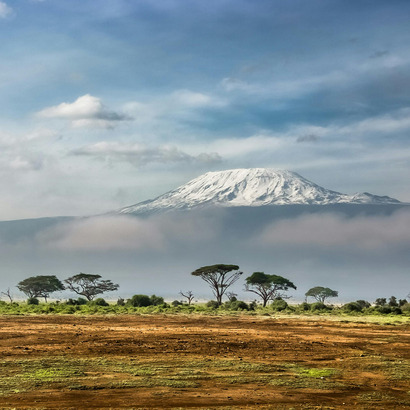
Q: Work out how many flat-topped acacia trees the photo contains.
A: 5